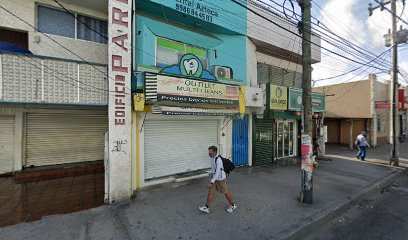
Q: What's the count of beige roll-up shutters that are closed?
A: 2